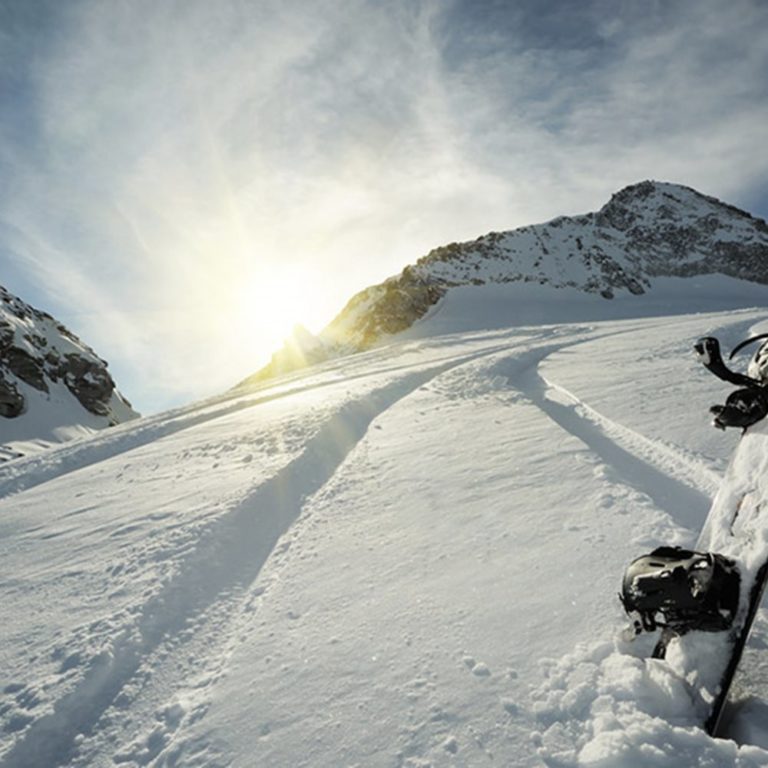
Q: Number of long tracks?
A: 3